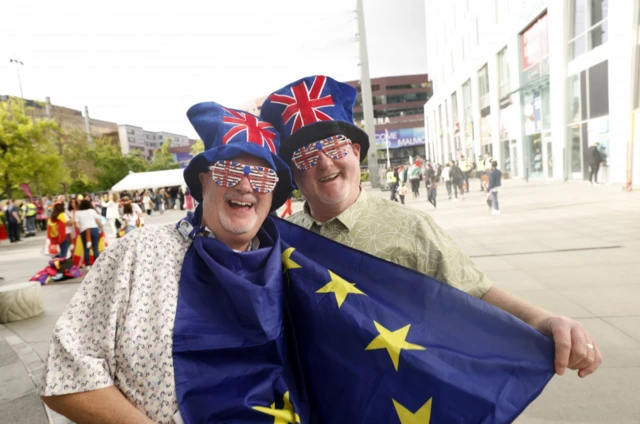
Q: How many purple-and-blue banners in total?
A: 1